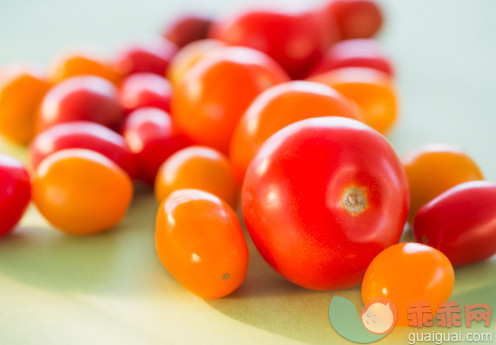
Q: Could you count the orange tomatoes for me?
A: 11